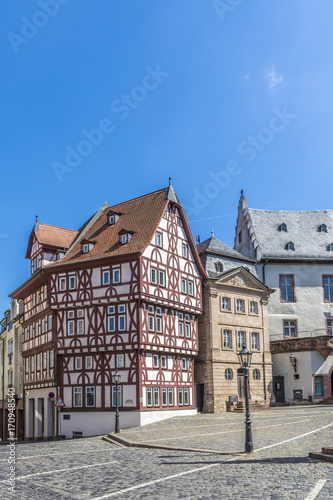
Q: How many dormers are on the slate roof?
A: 4